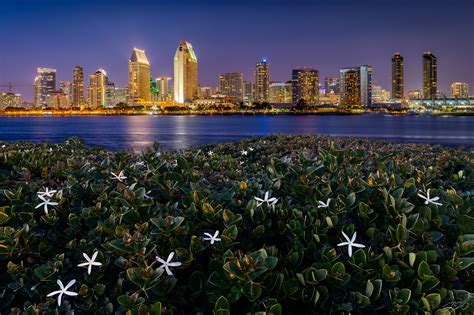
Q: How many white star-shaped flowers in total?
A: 11